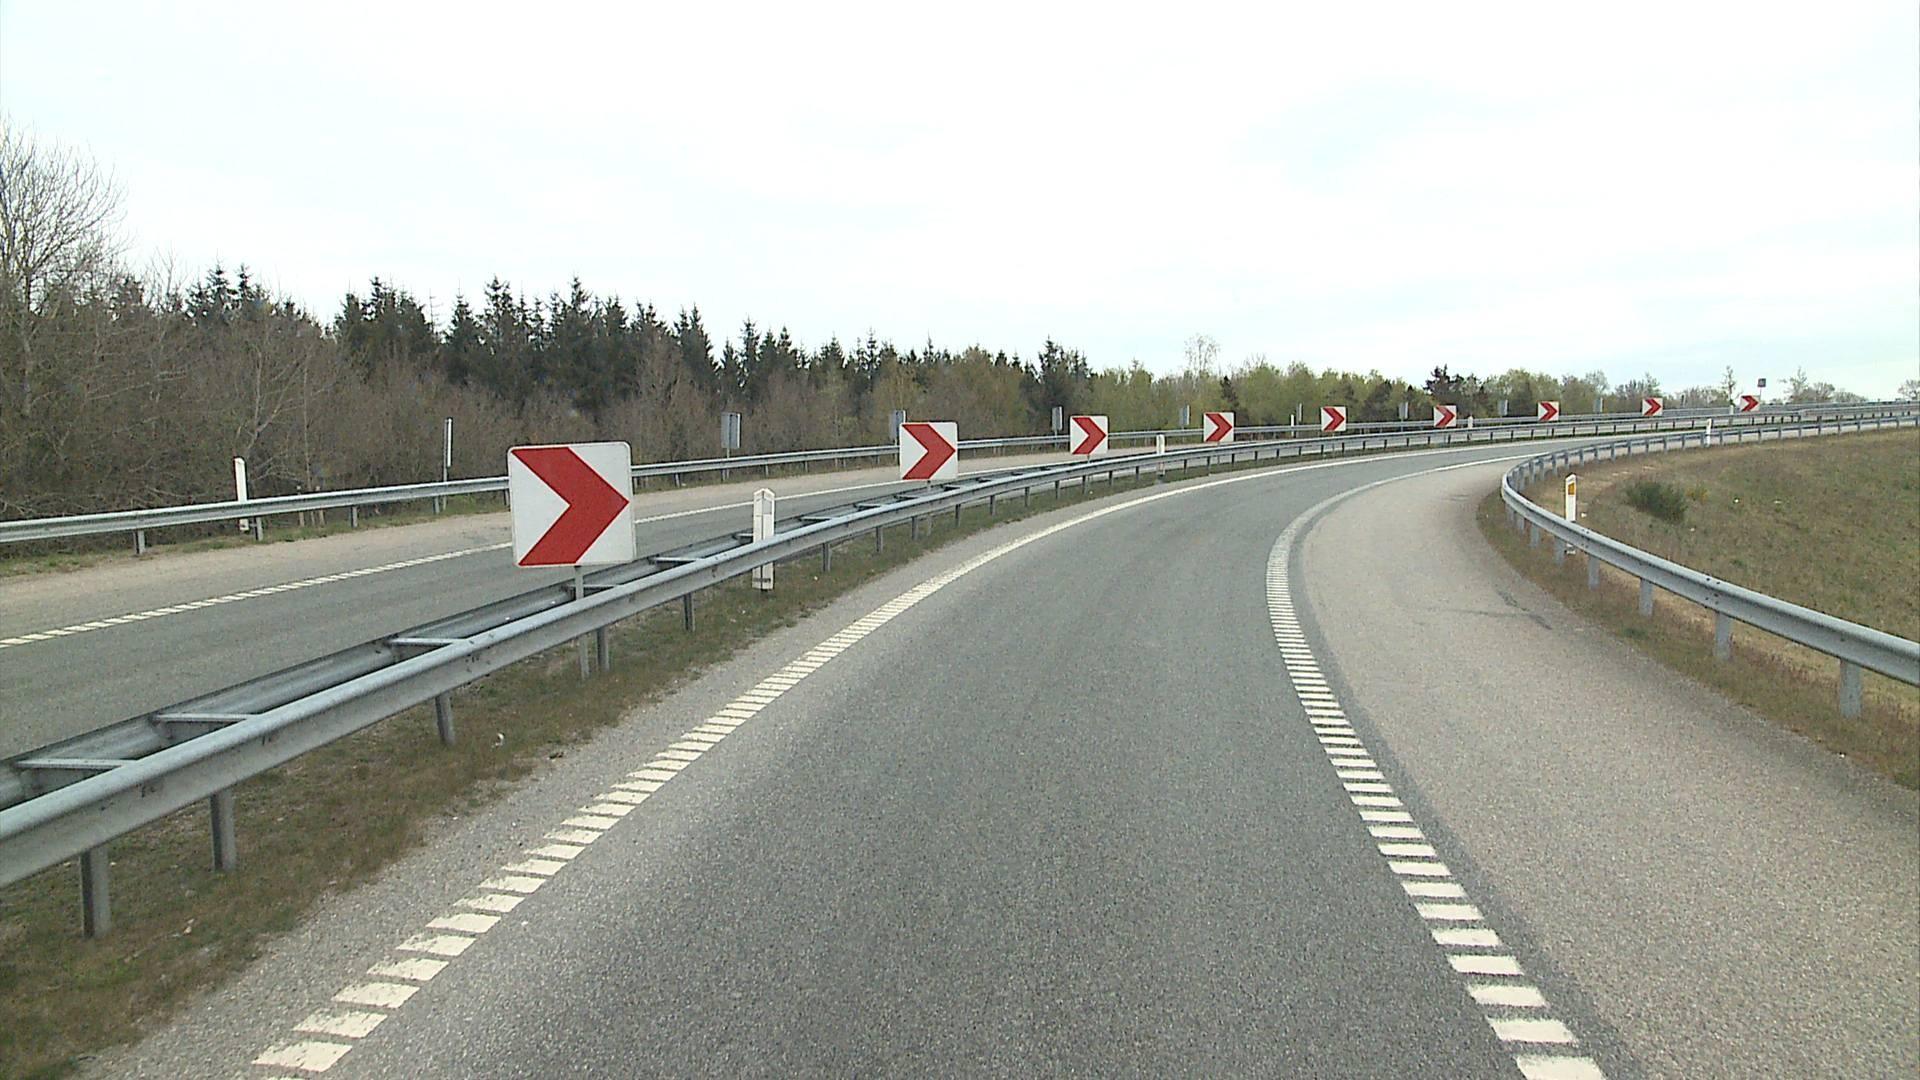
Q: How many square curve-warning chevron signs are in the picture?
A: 9